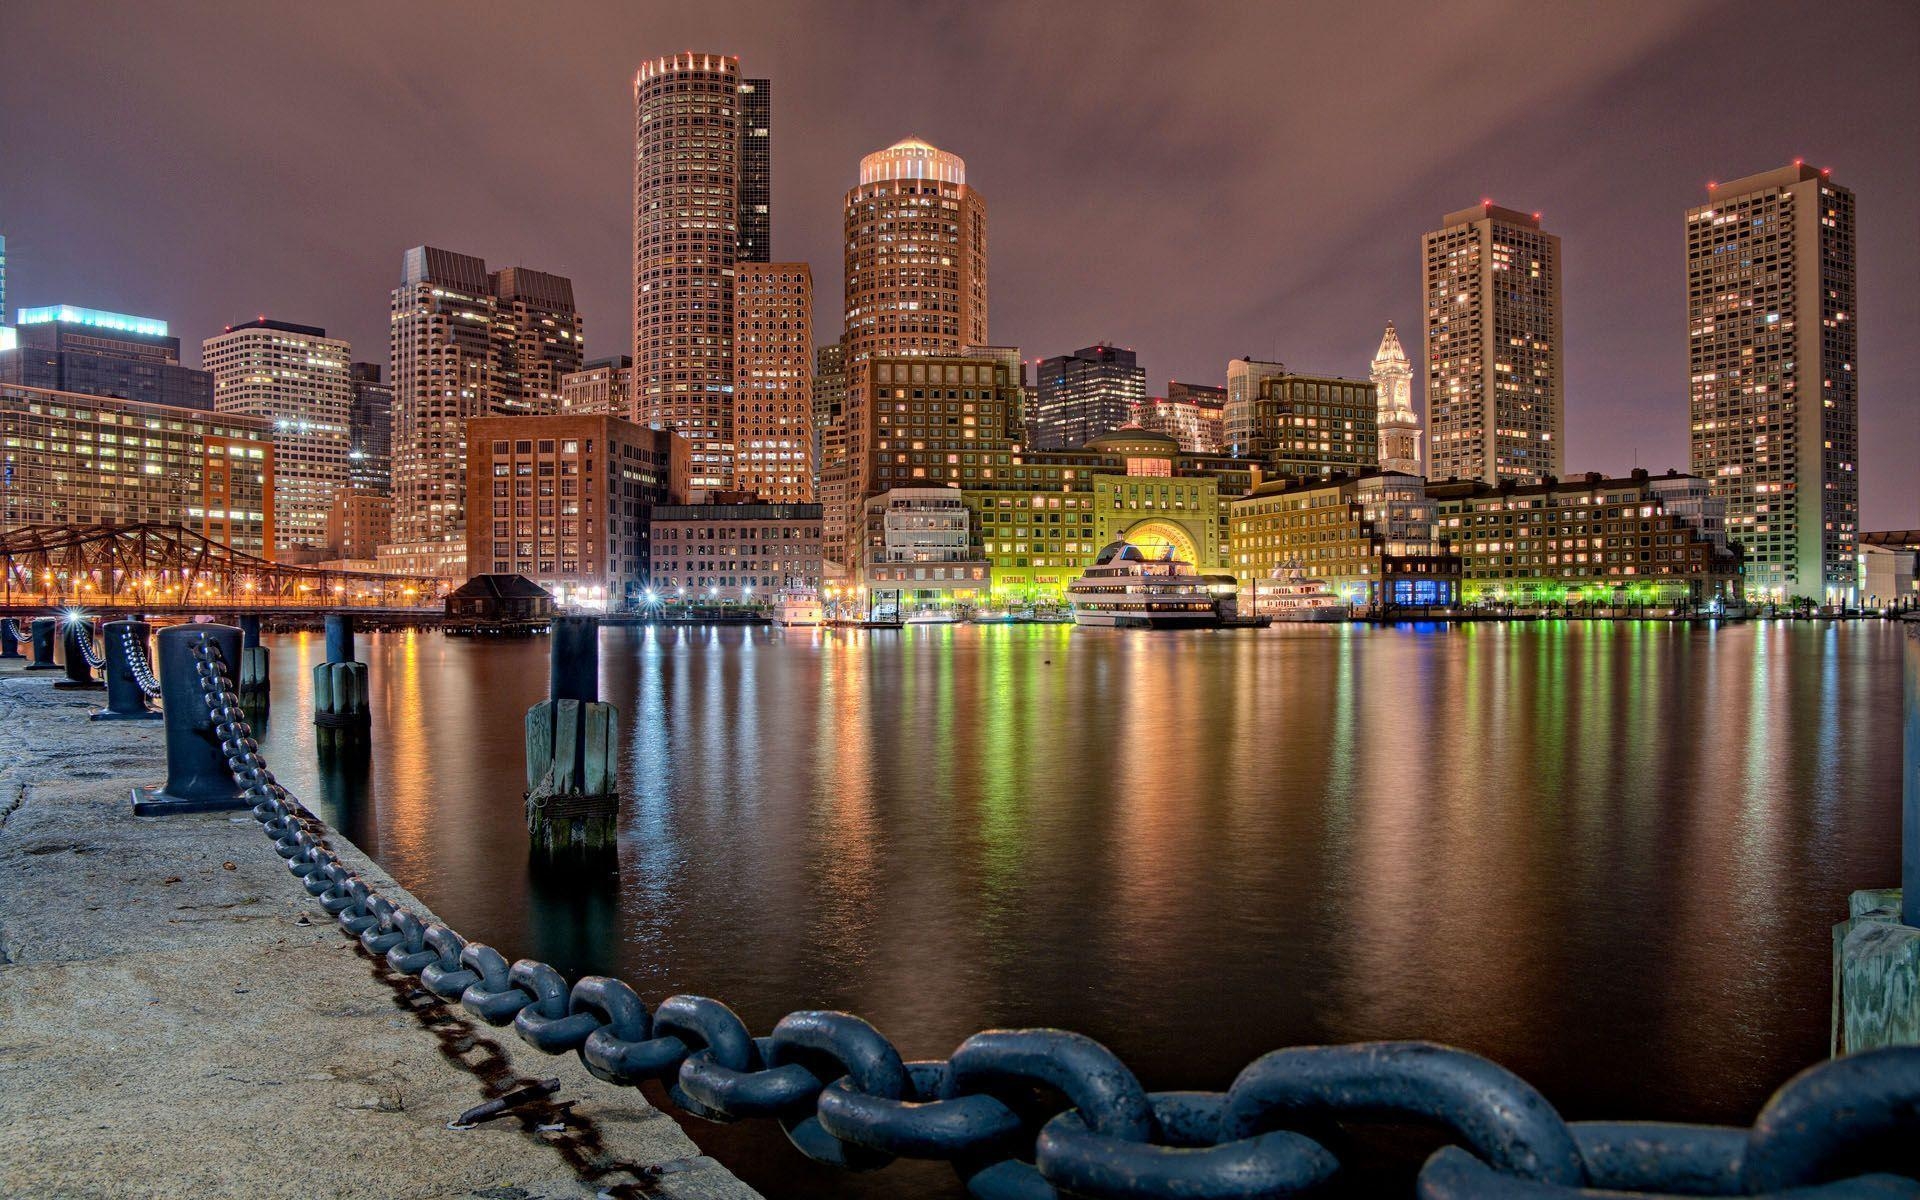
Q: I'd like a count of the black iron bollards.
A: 5